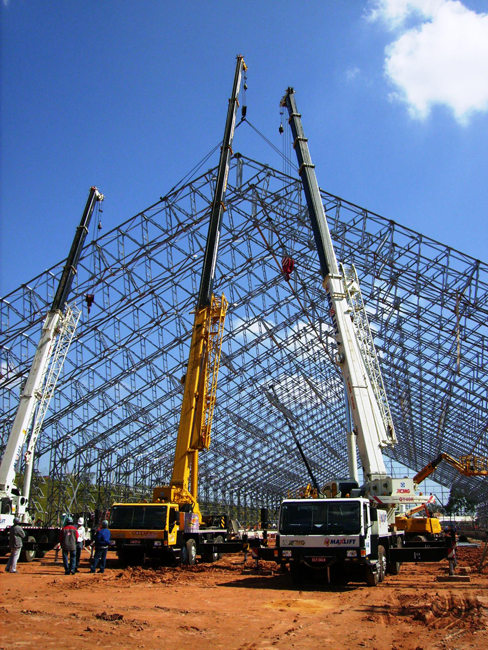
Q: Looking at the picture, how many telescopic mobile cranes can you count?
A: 3